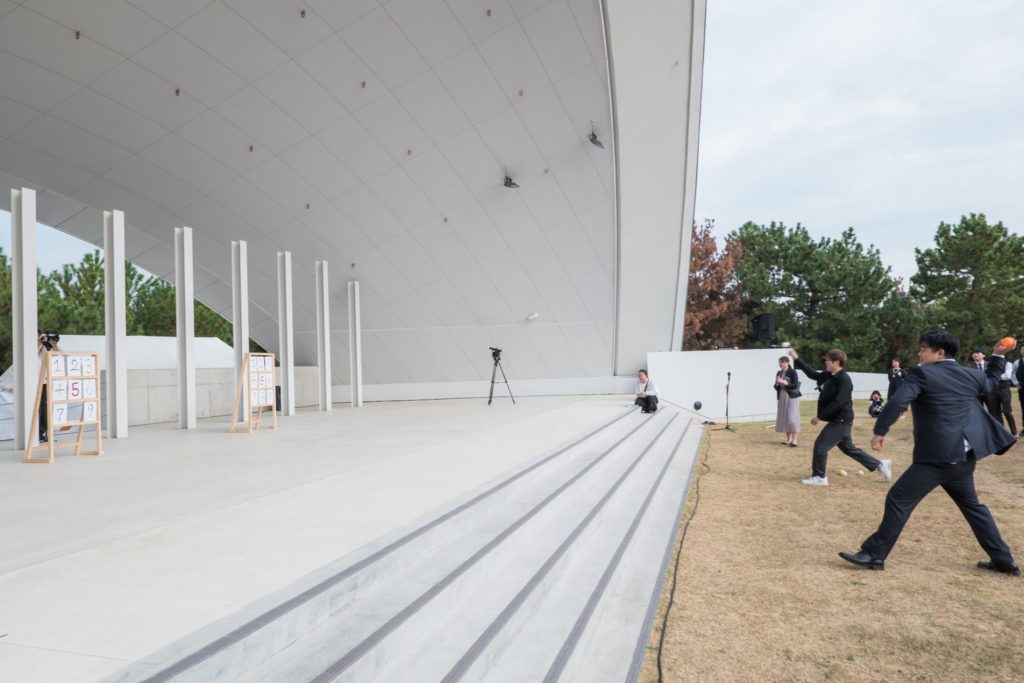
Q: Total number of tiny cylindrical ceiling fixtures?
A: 12